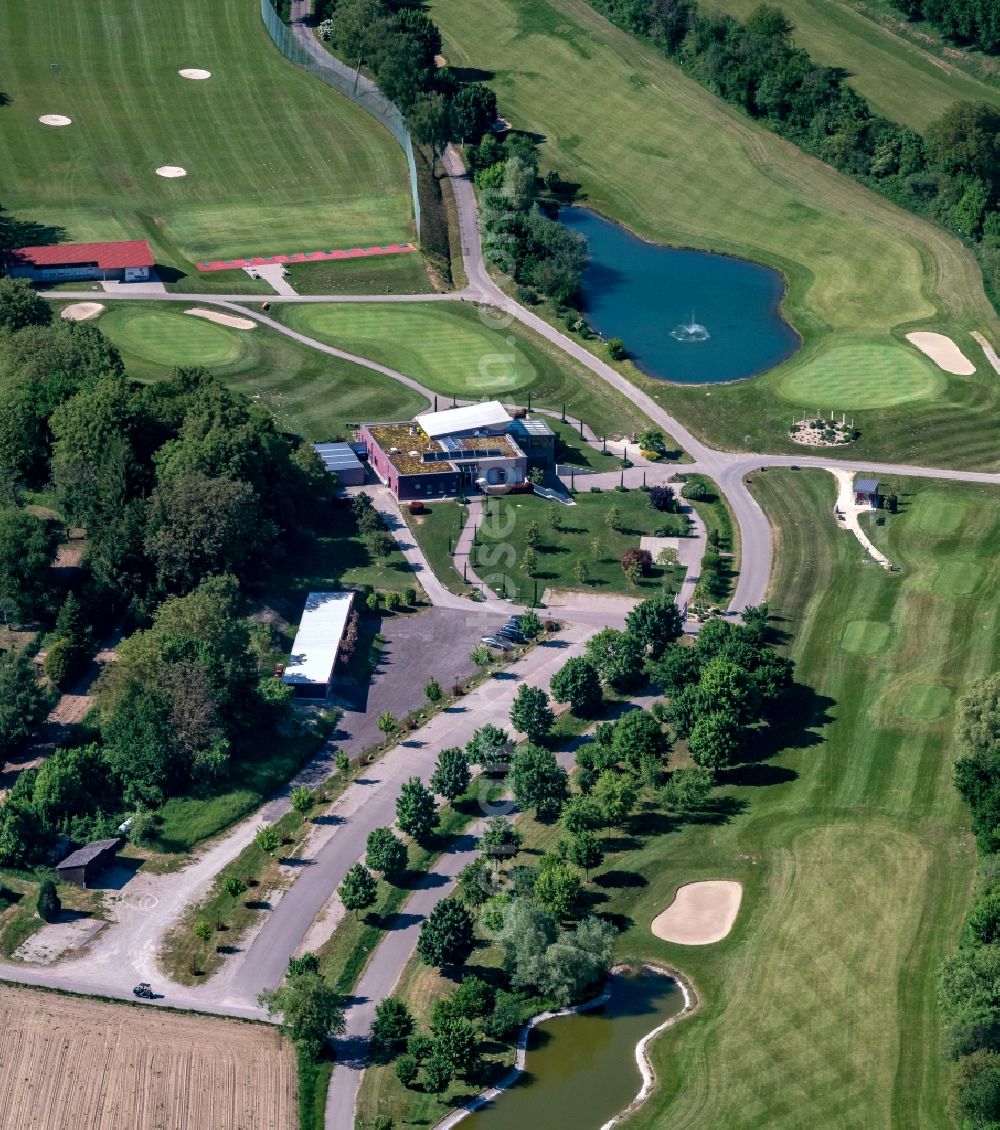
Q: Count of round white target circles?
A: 3